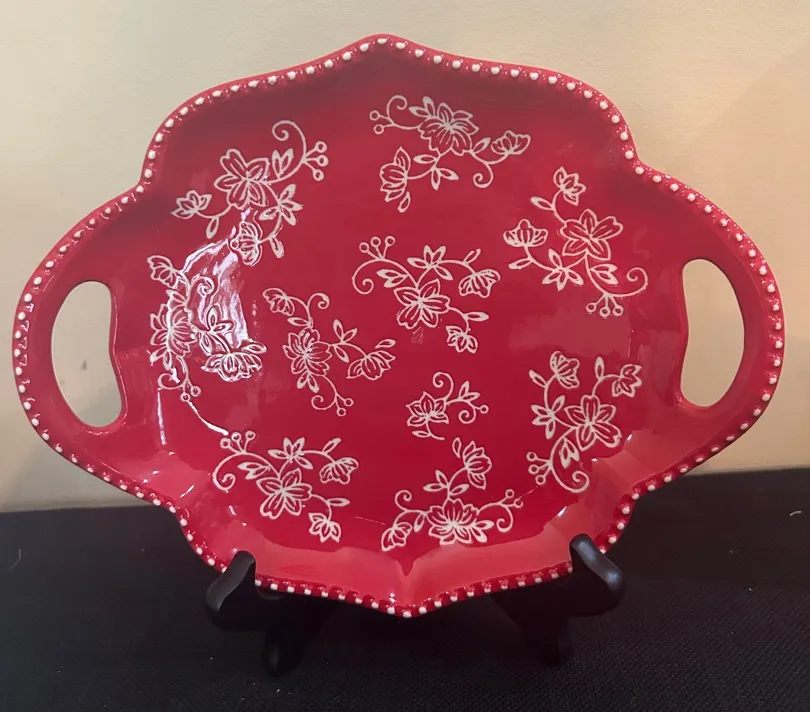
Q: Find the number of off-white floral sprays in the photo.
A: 10